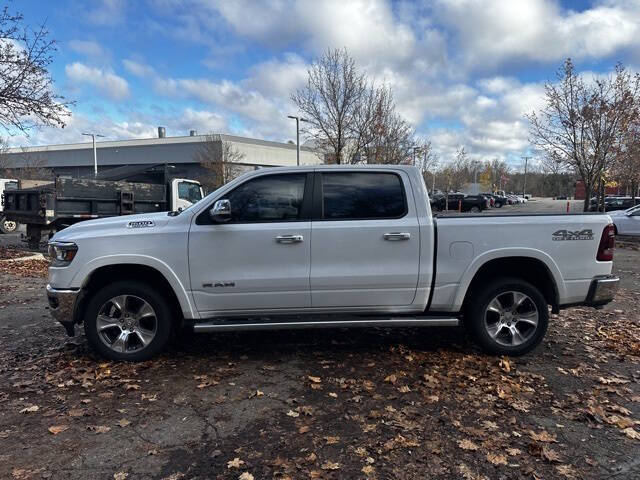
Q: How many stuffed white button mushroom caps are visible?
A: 0